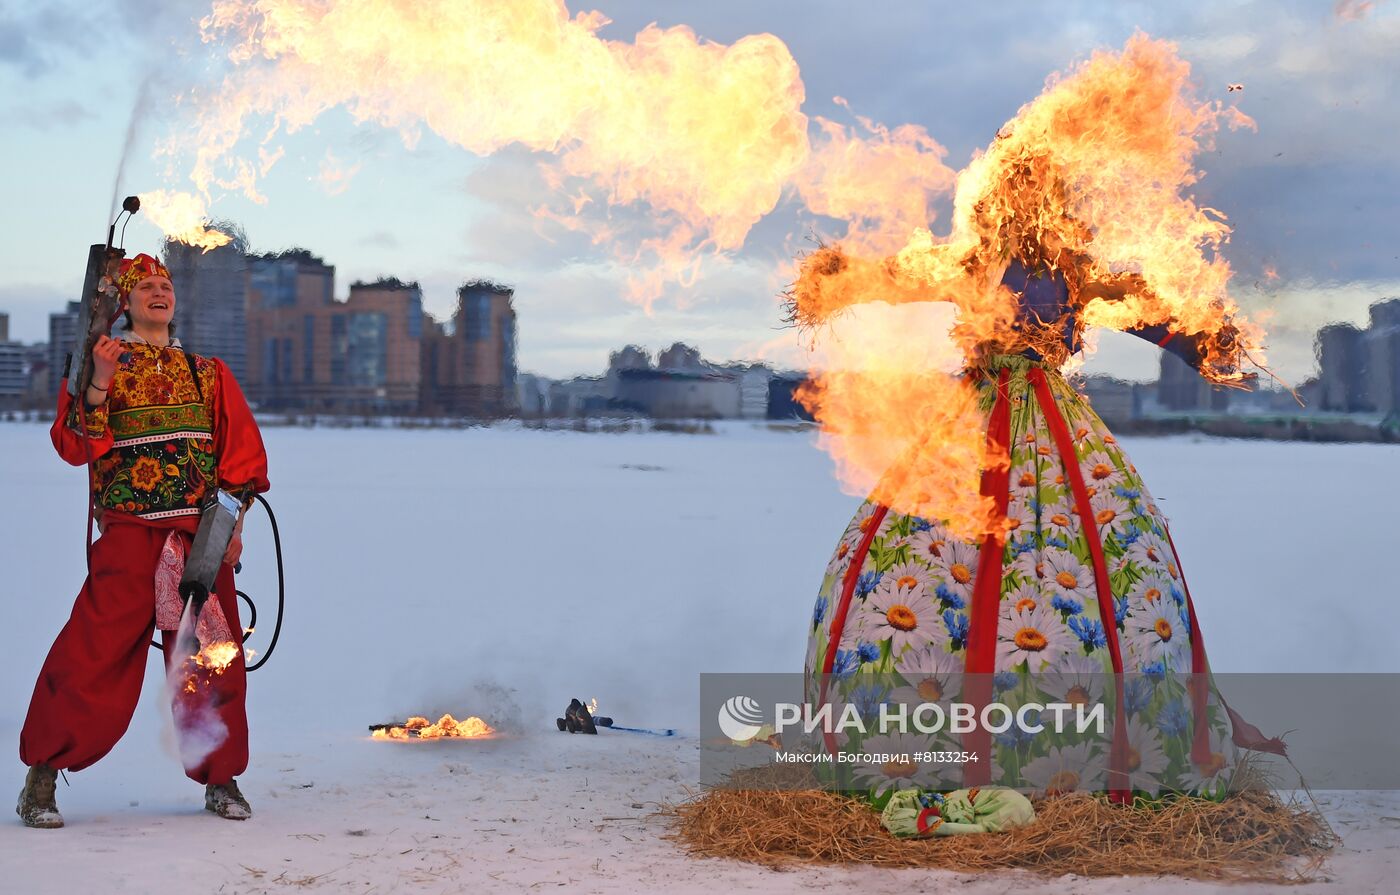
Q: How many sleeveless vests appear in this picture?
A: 1